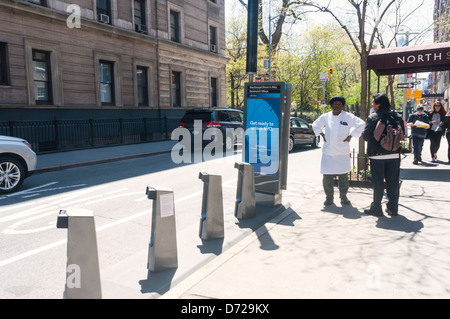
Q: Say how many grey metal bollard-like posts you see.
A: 4